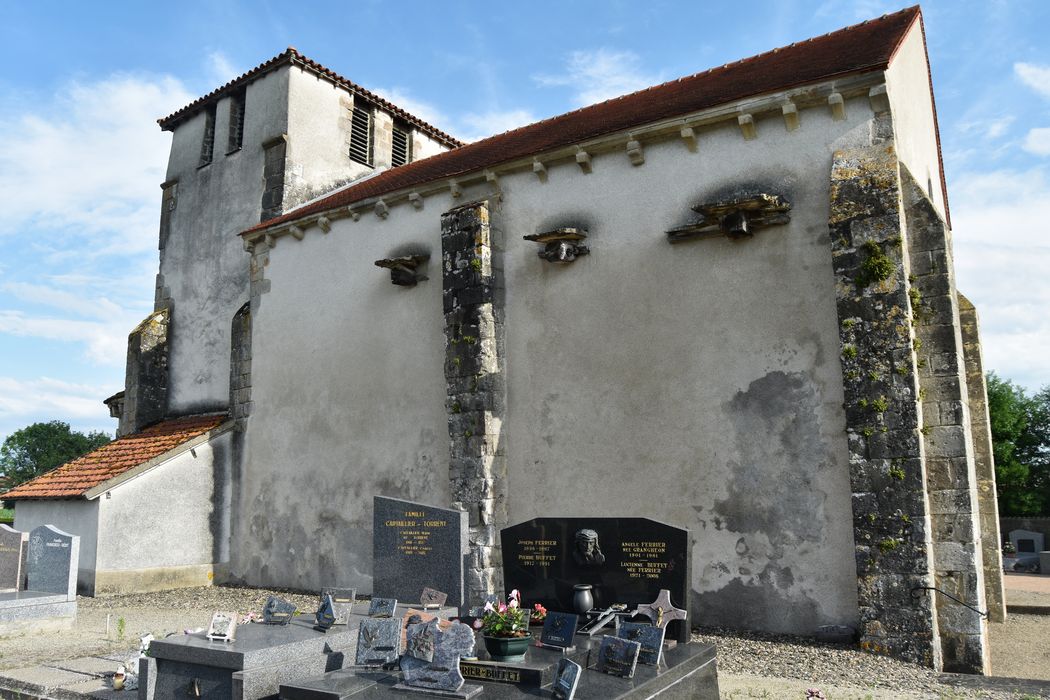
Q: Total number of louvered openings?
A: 4